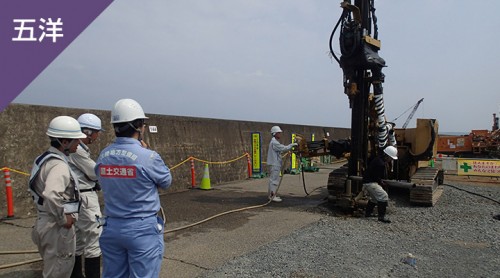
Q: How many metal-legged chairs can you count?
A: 0